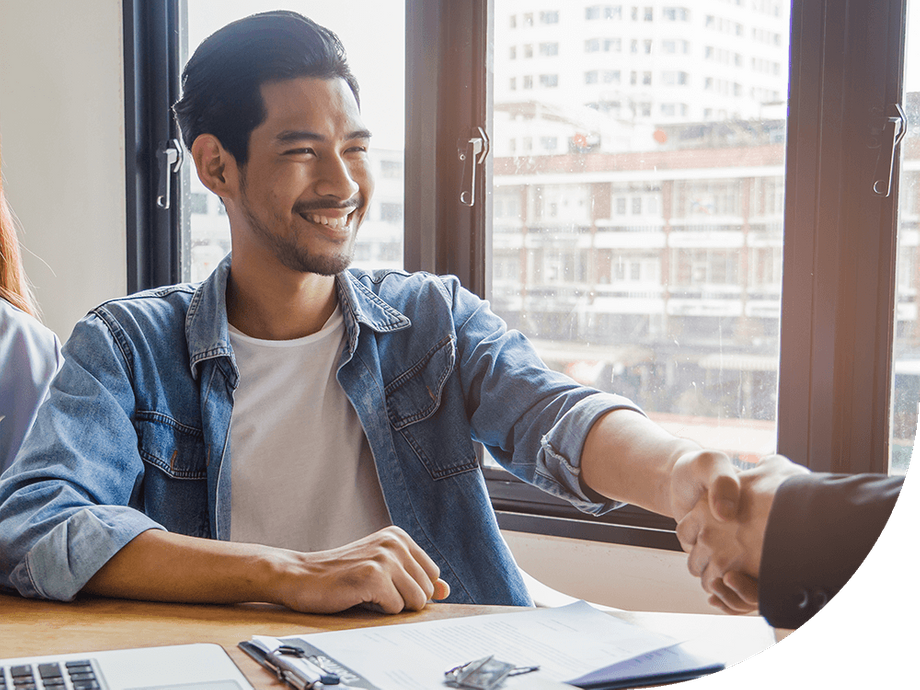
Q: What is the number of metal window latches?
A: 3